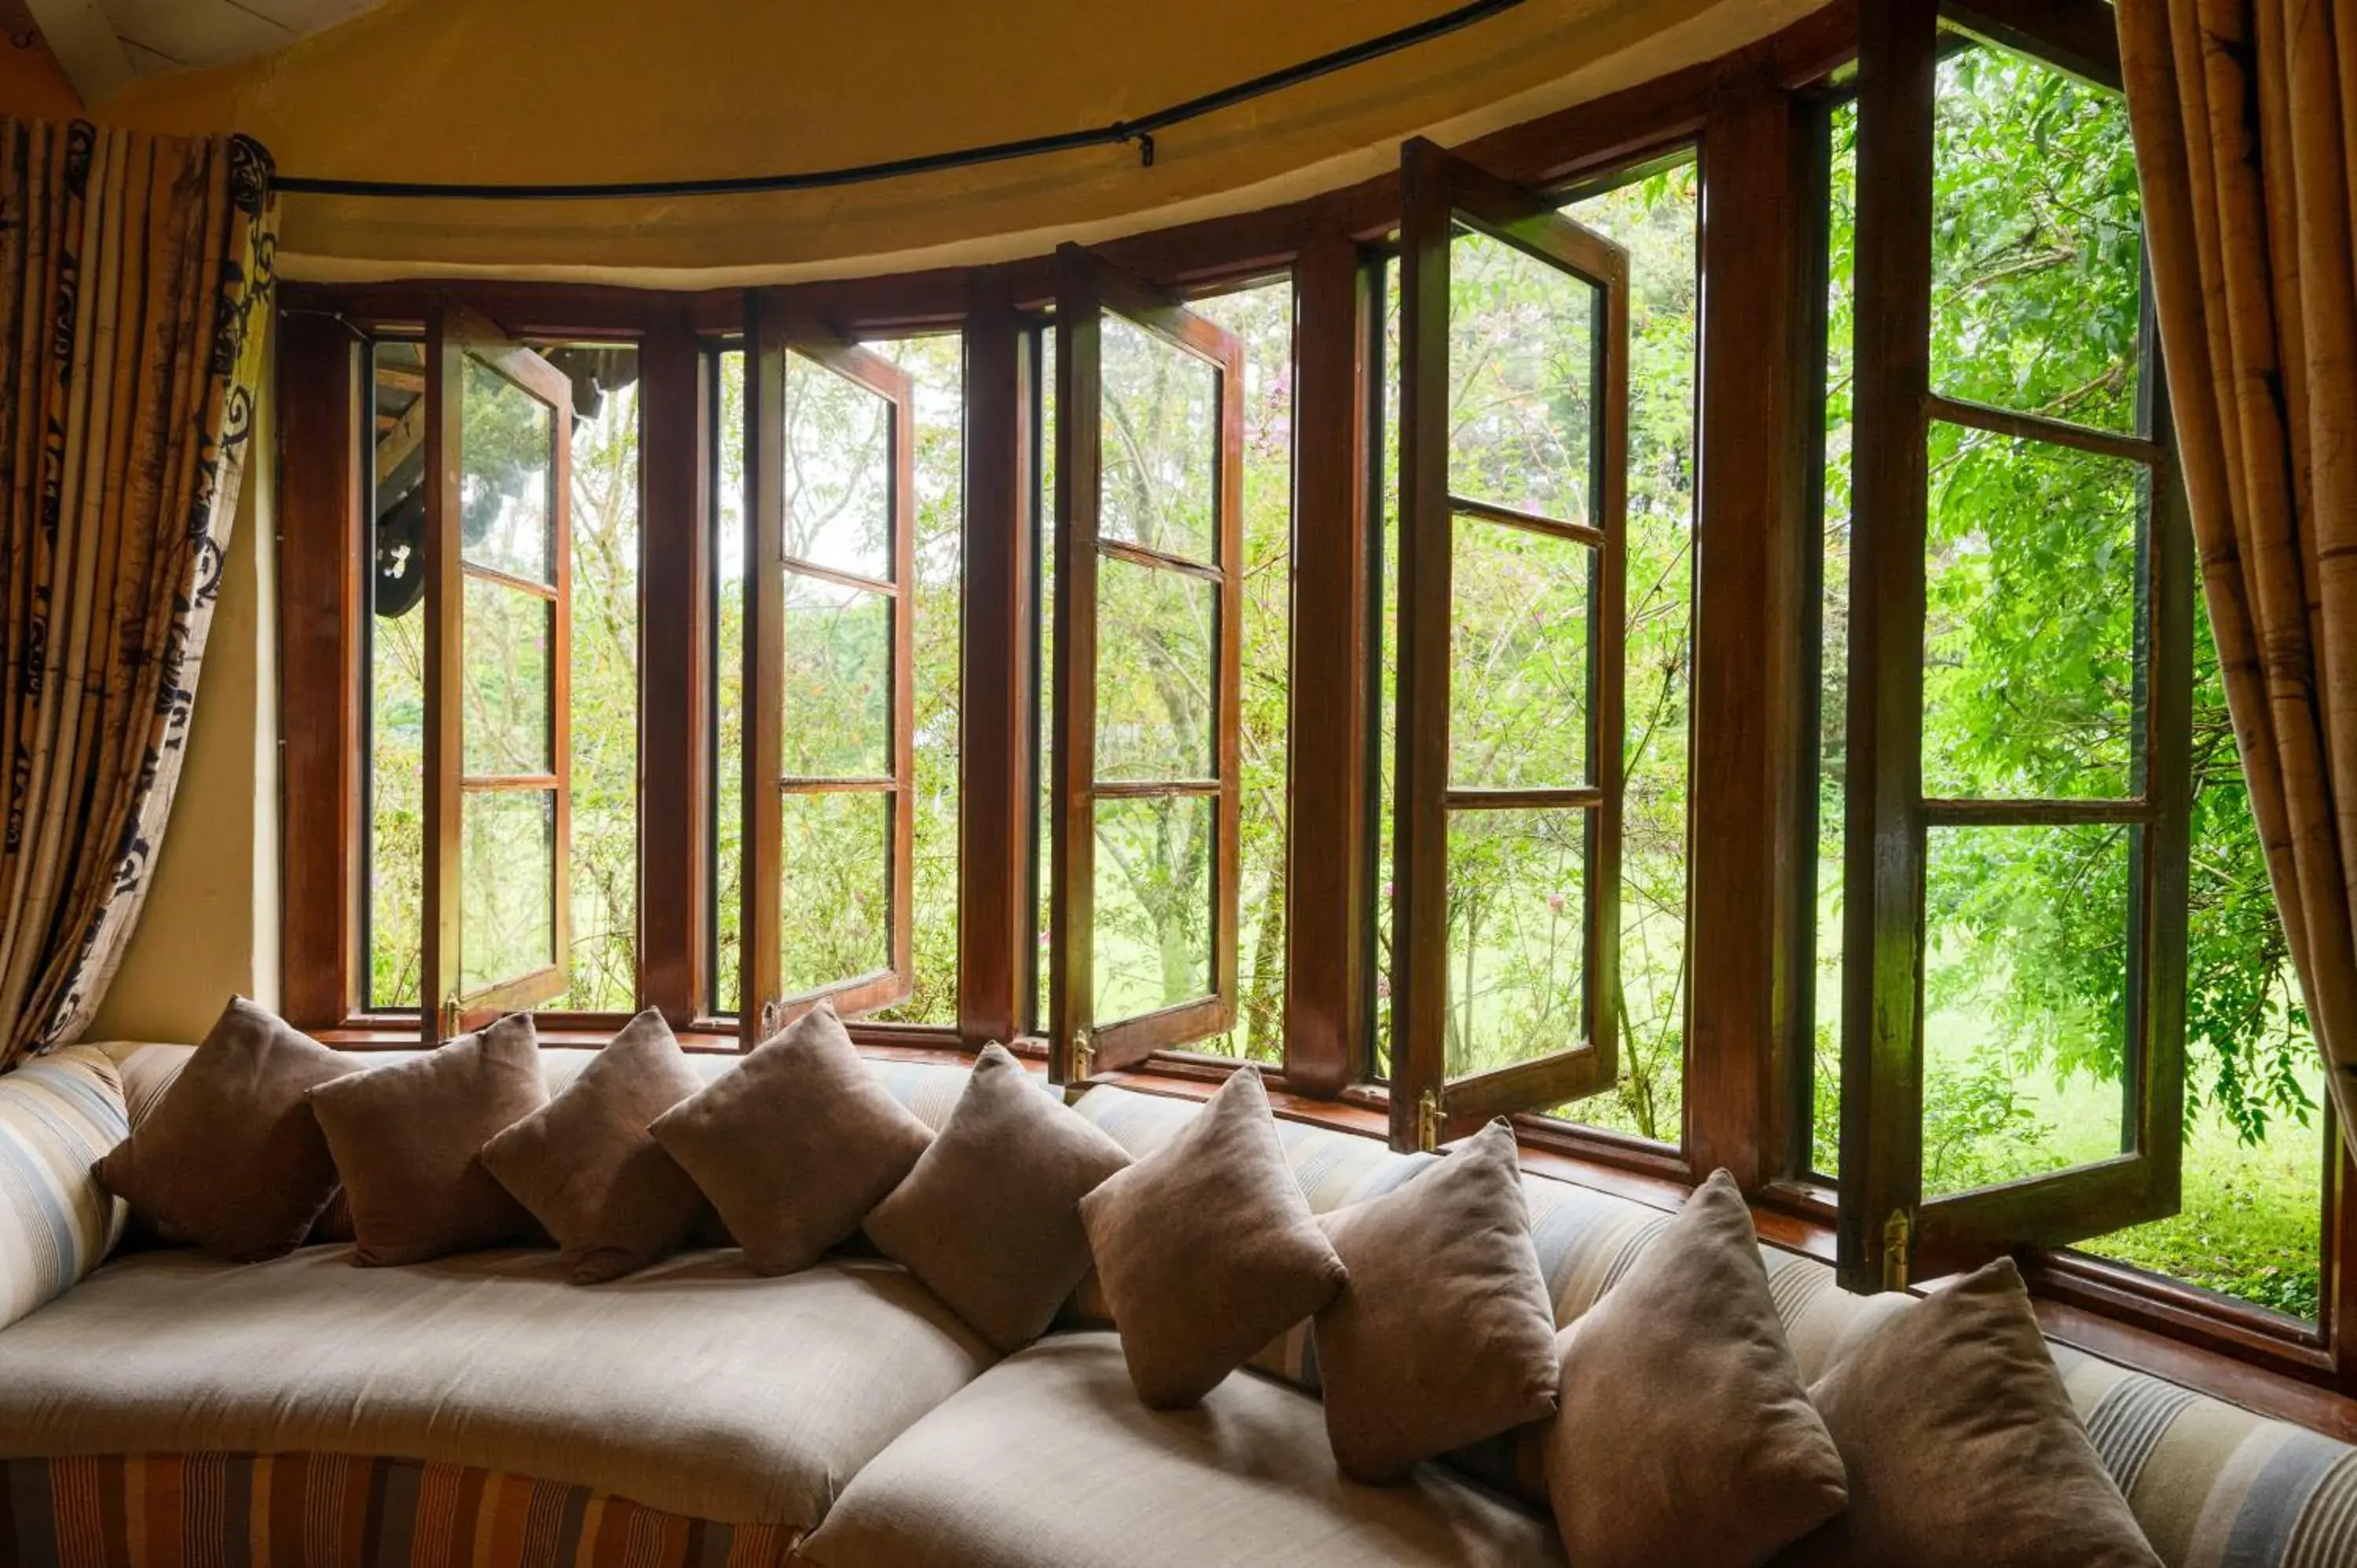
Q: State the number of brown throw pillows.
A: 9